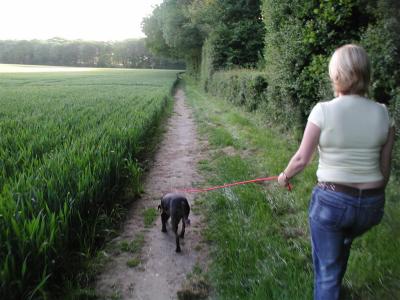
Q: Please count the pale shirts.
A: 1